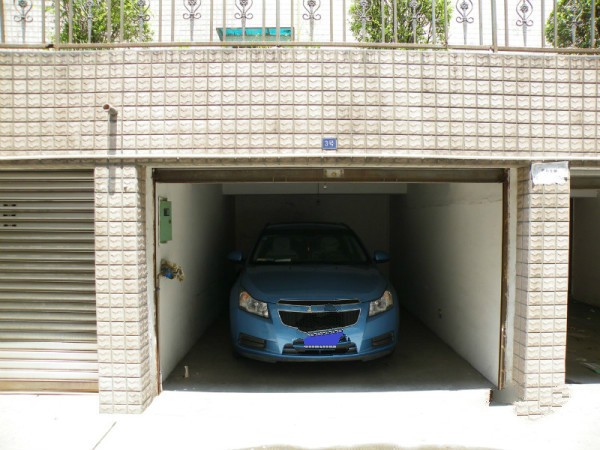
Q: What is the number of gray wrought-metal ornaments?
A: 11